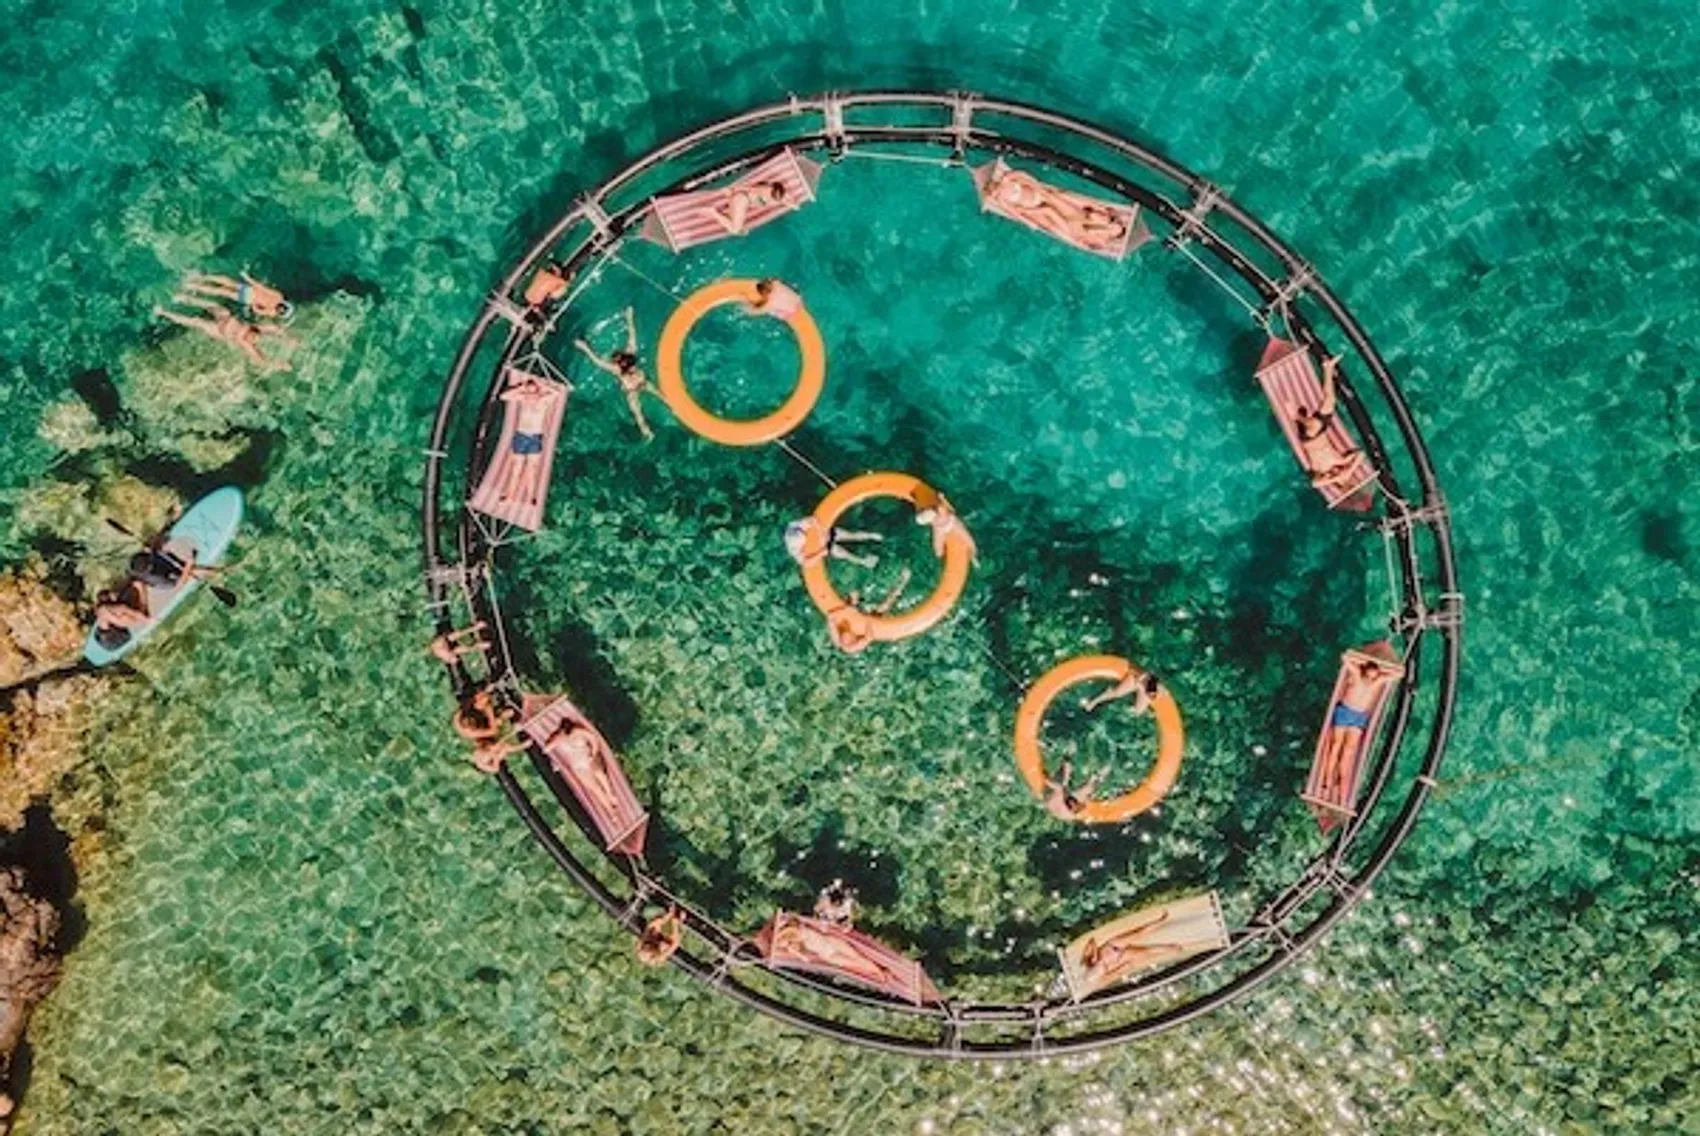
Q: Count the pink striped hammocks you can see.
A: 7